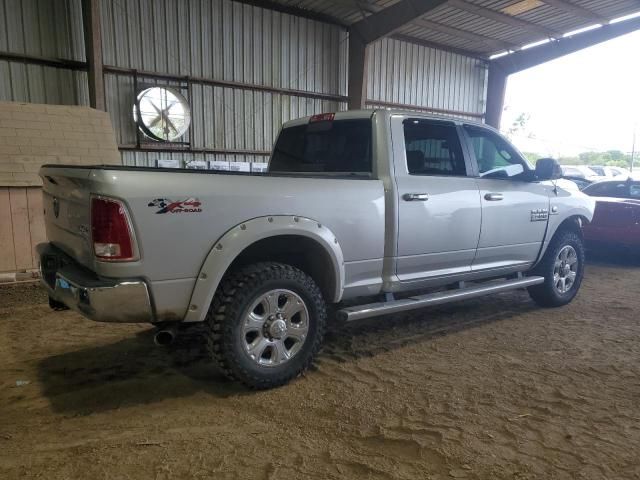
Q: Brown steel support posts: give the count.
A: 3